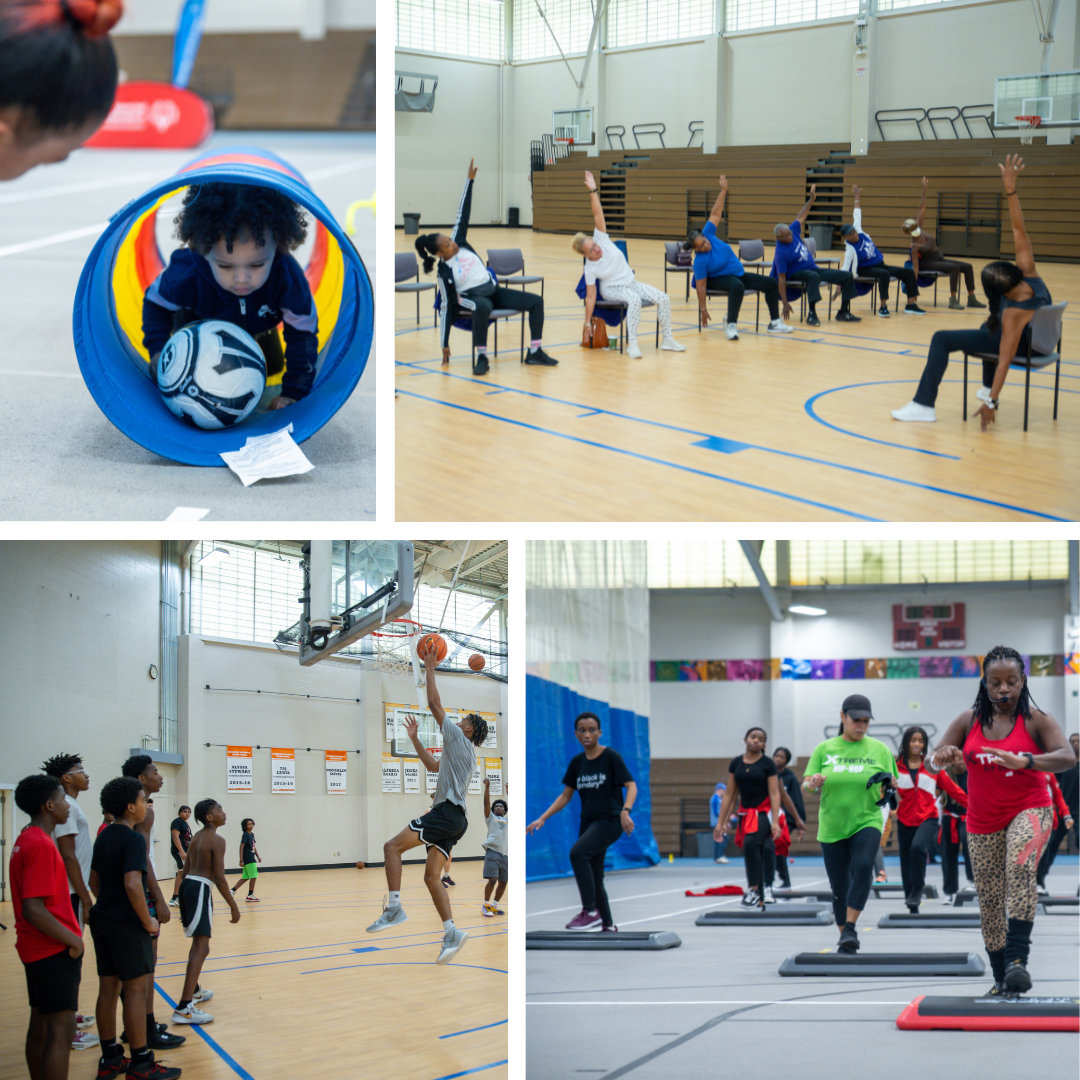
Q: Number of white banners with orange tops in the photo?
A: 3